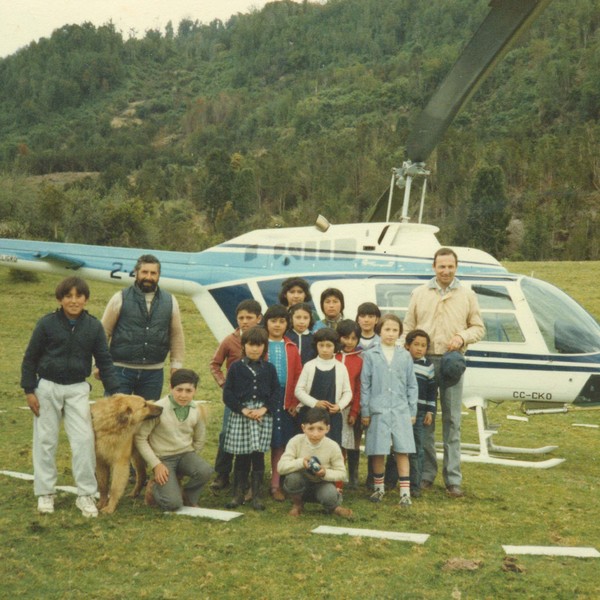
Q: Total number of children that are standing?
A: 12